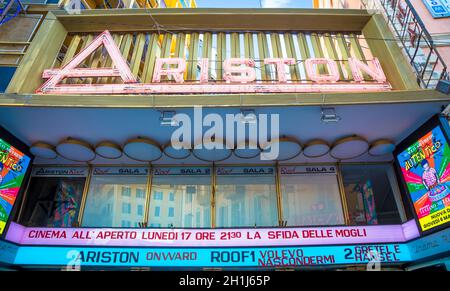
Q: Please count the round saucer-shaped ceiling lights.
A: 11